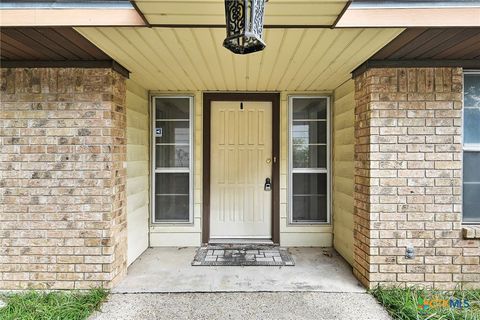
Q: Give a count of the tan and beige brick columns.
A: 2